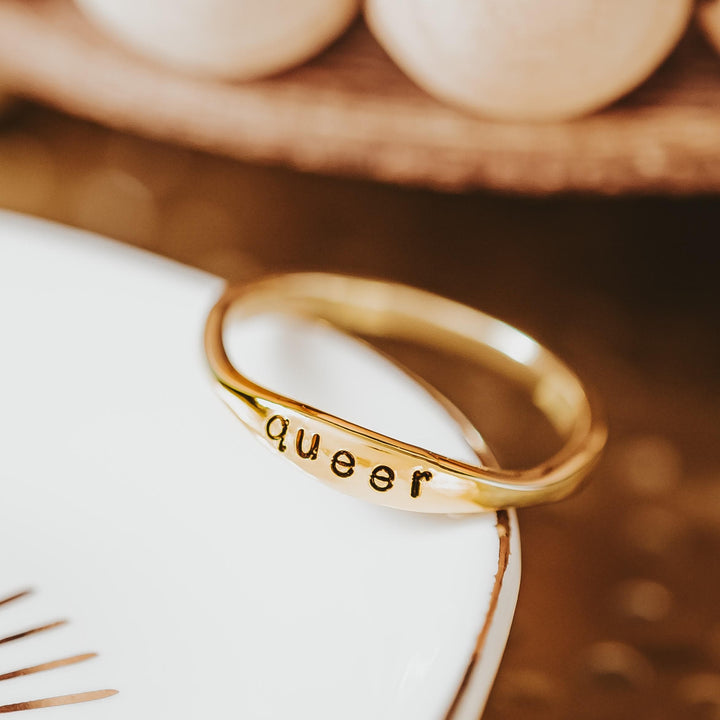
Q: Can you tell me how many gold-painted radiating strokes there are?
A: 4